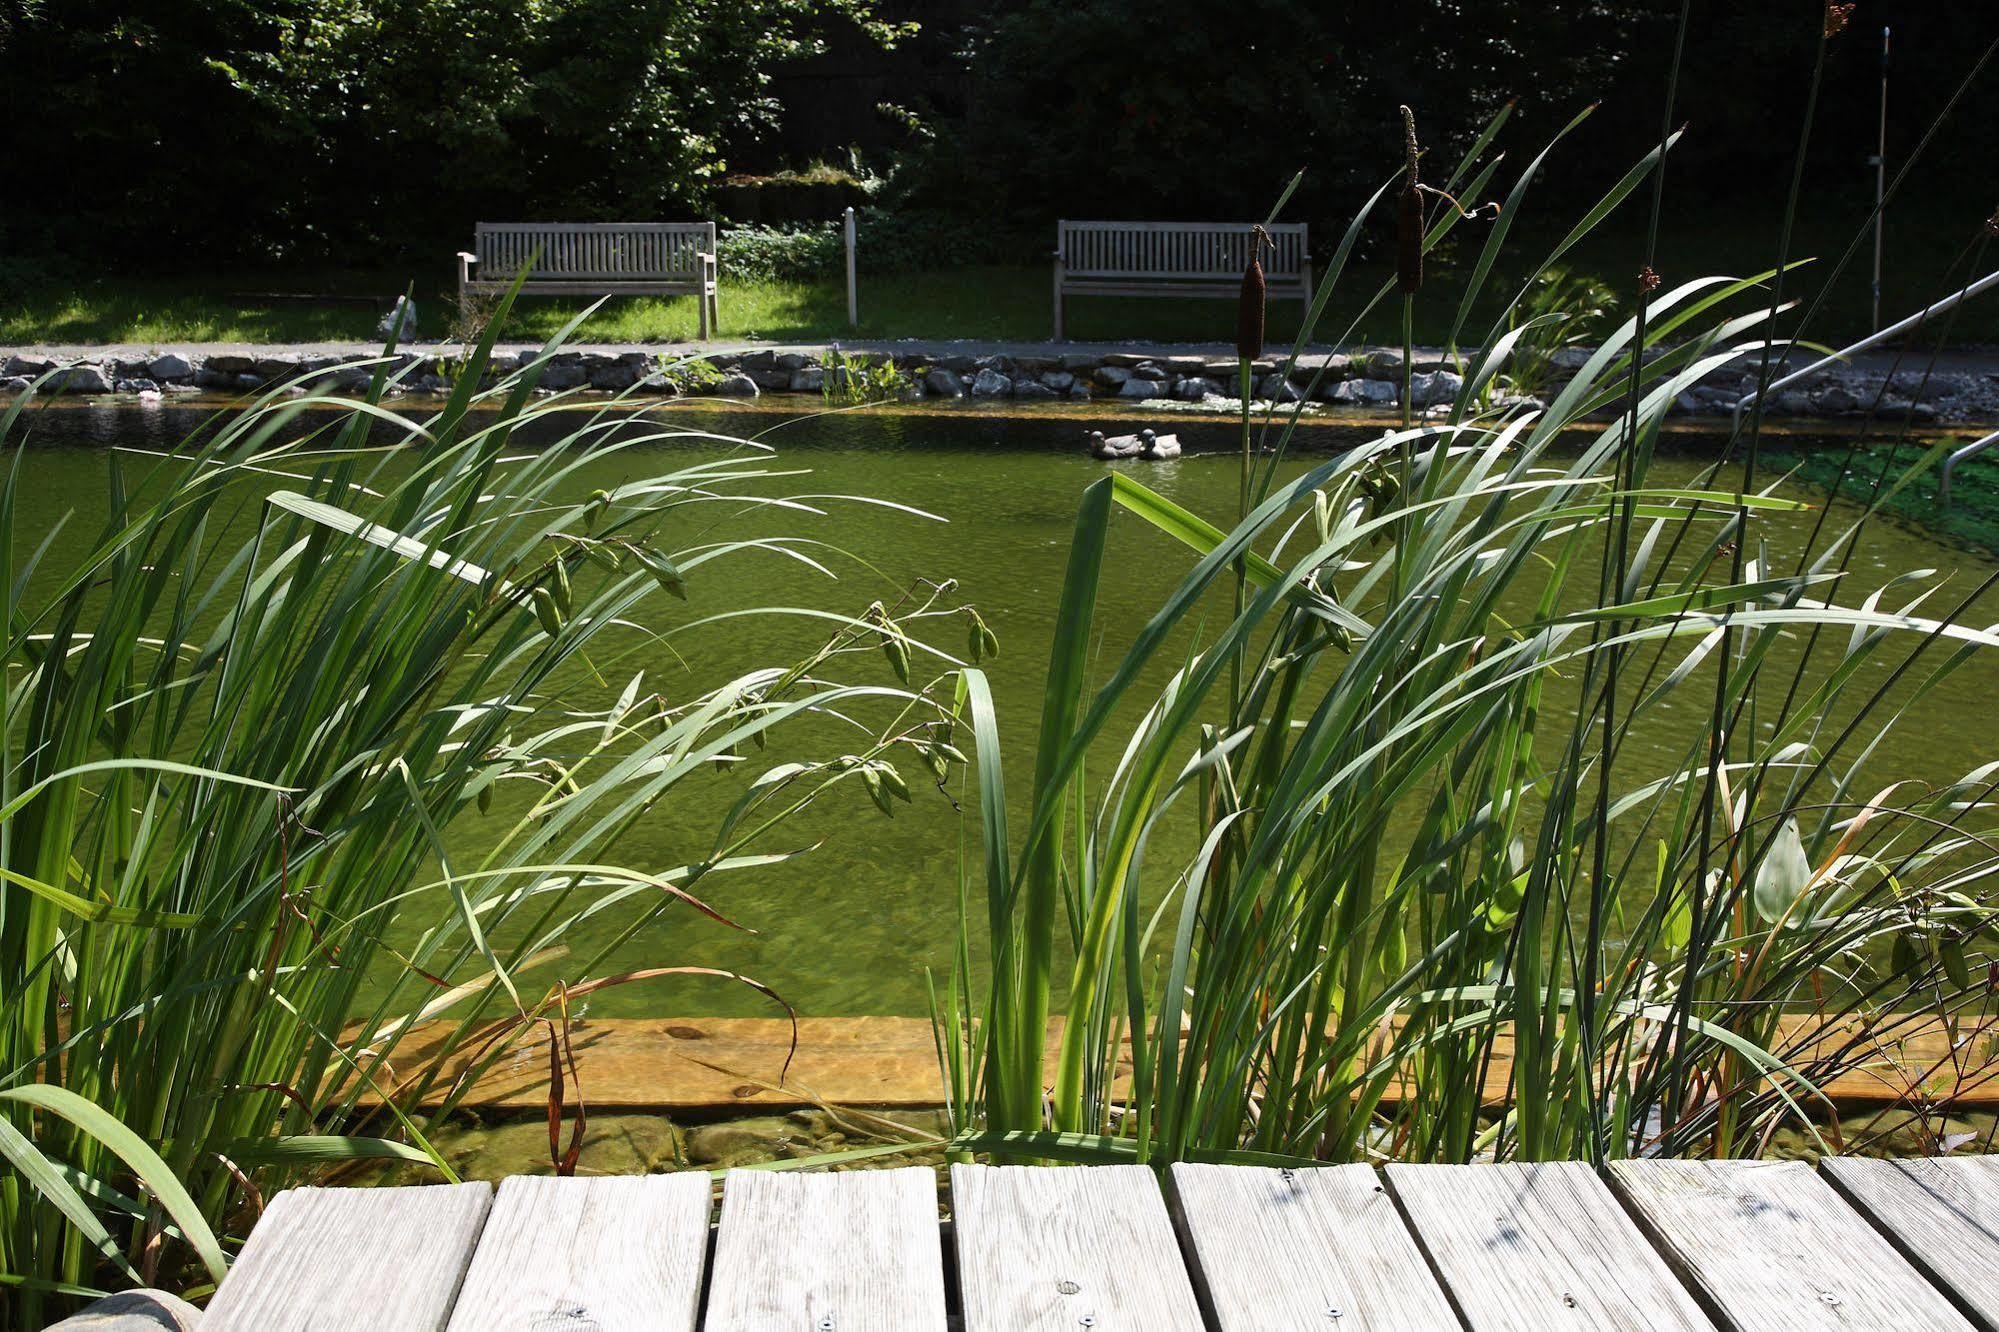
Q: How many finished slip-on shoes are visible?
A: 0